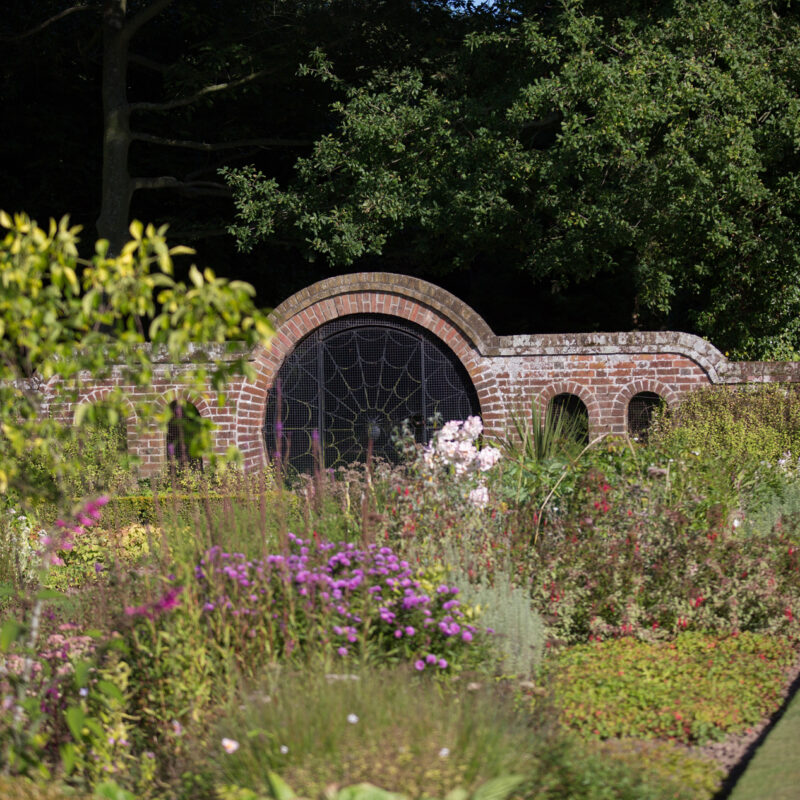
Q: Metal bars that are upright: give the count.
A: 2